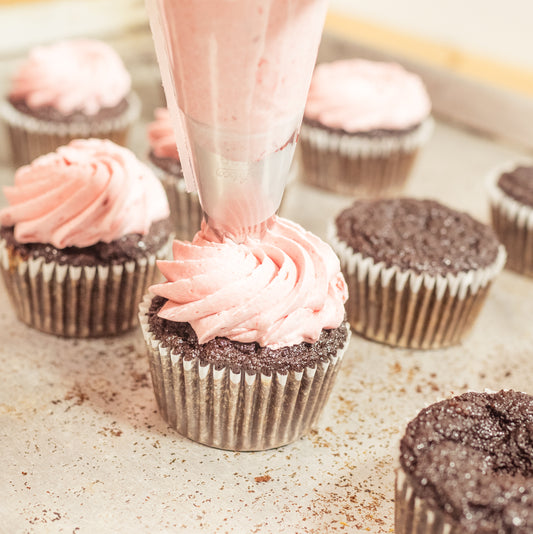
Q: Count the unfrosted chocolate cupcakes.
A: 3